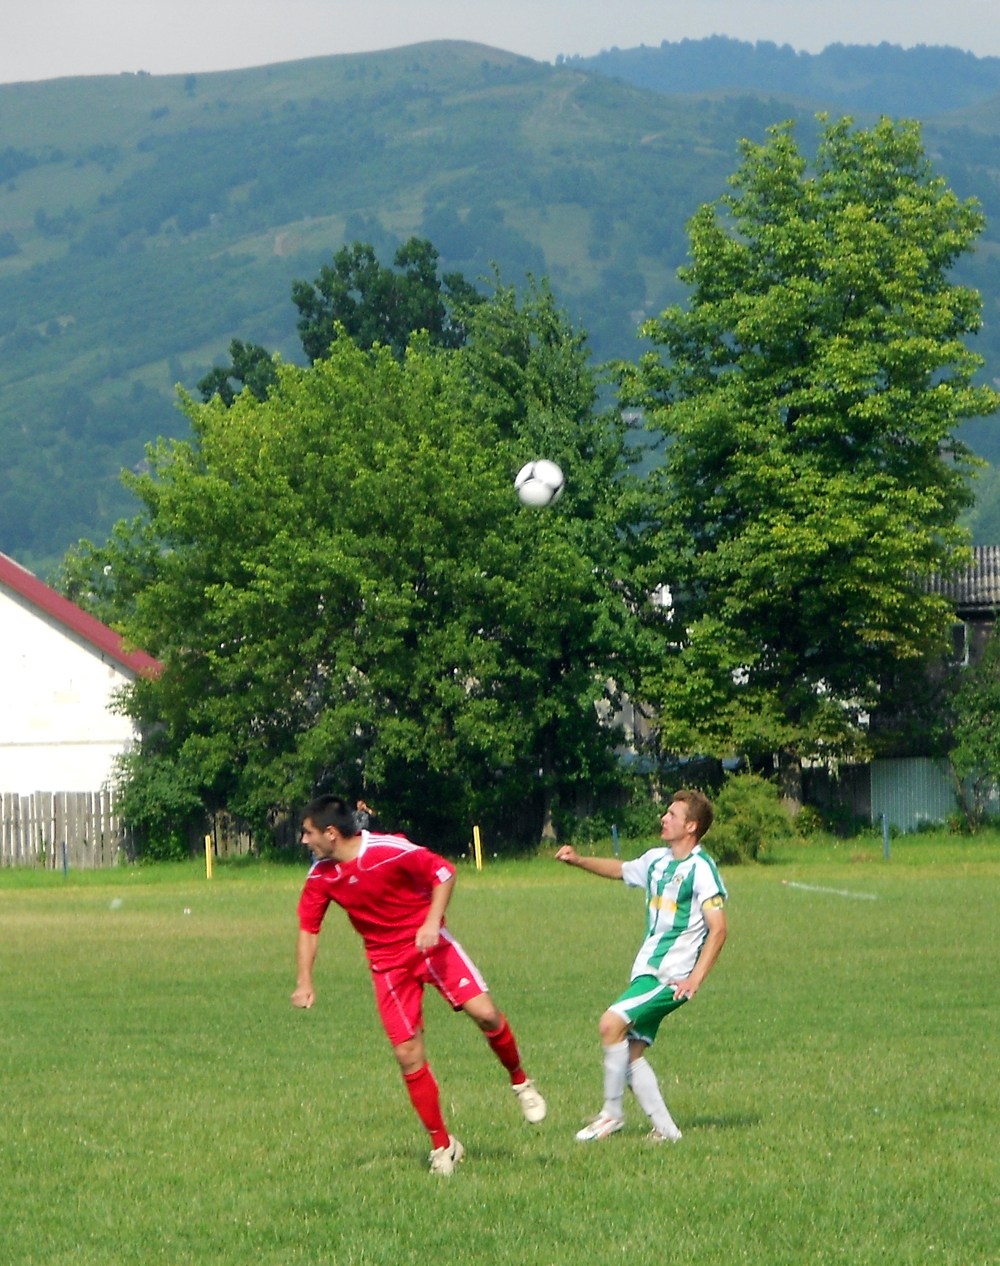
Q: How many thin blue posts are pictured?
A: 3